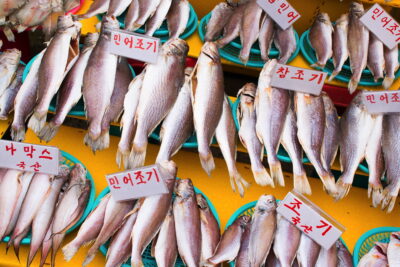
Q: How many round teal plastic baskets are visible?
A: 12